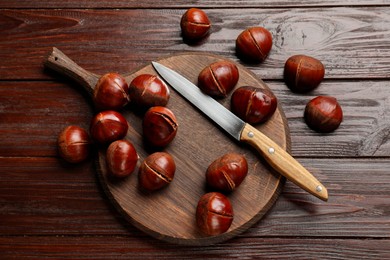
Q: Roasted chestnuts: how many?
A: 15